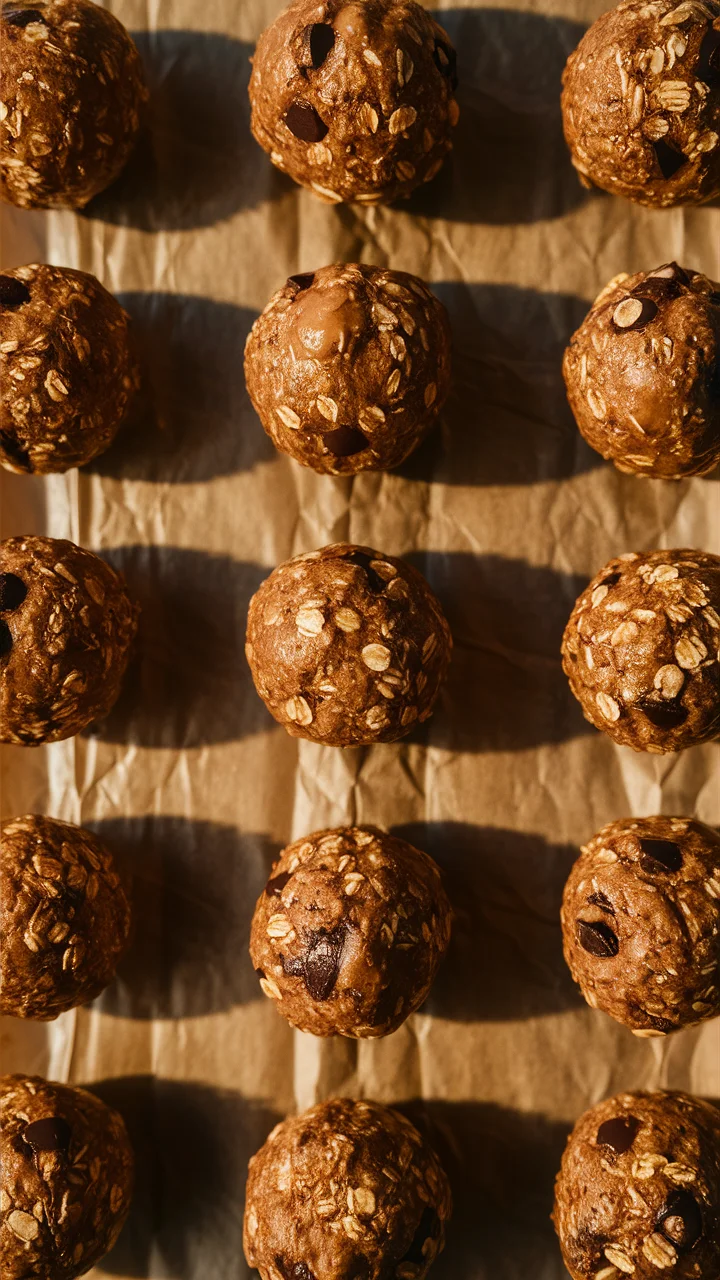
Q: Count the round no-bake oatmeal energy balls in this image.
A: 15